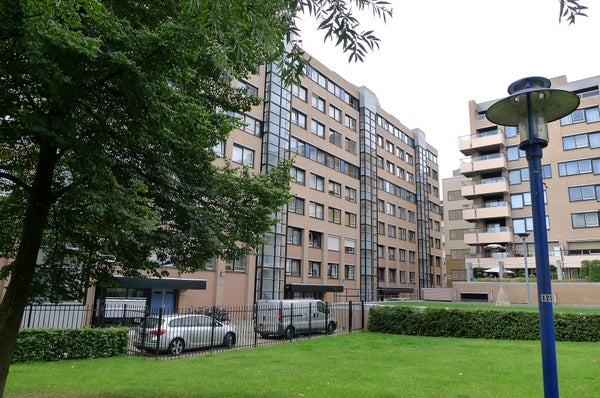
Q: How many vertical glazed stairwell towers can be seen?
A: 3